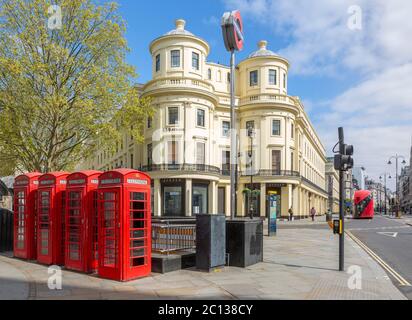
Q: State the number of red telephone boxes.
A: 4